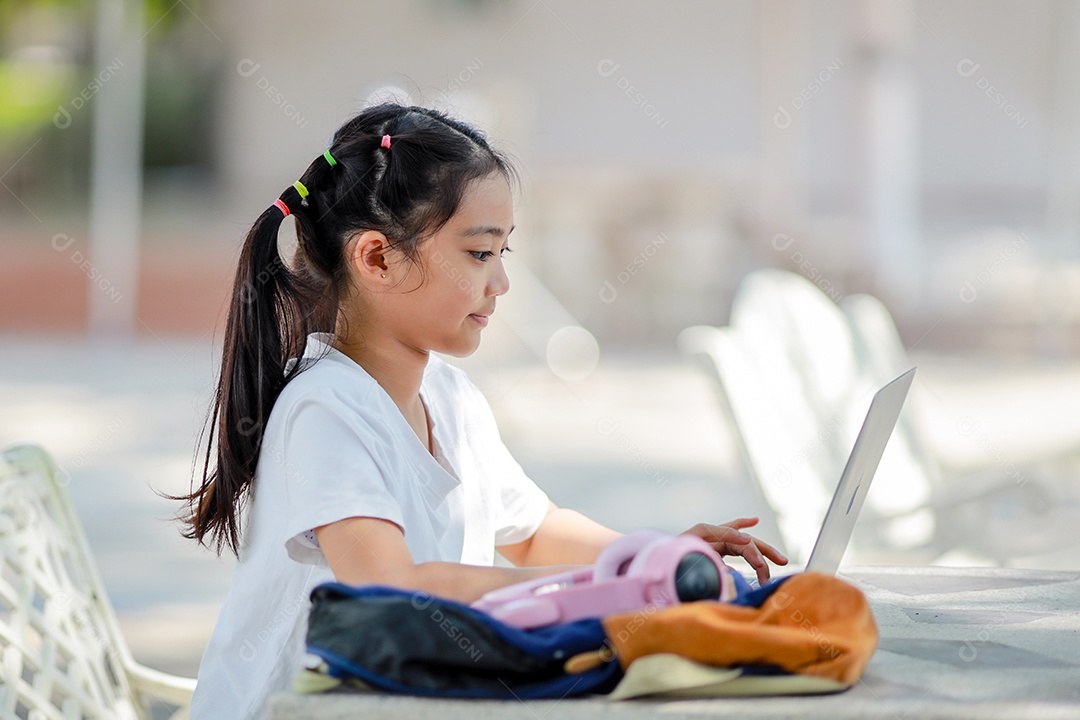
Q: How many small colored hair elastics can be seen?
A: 4